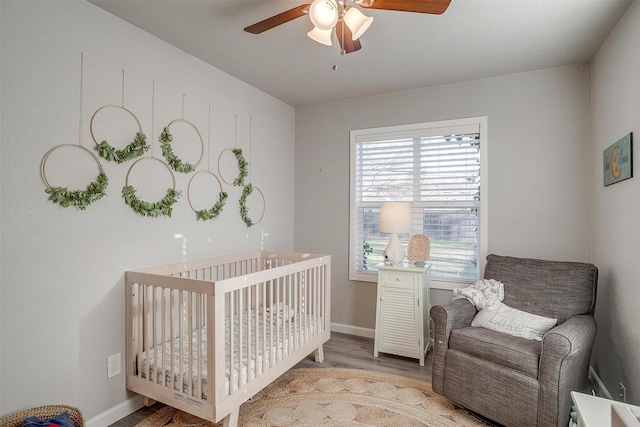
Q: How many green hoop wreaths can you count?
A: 7